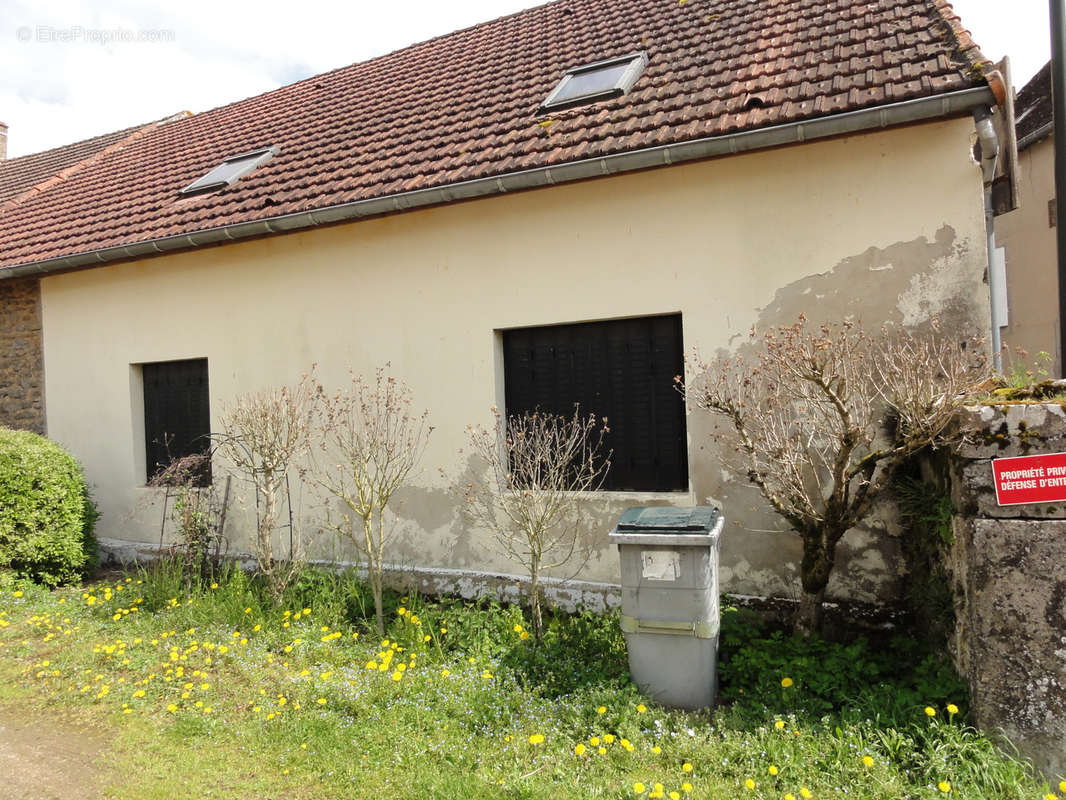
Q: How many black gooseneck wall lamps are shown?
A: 0